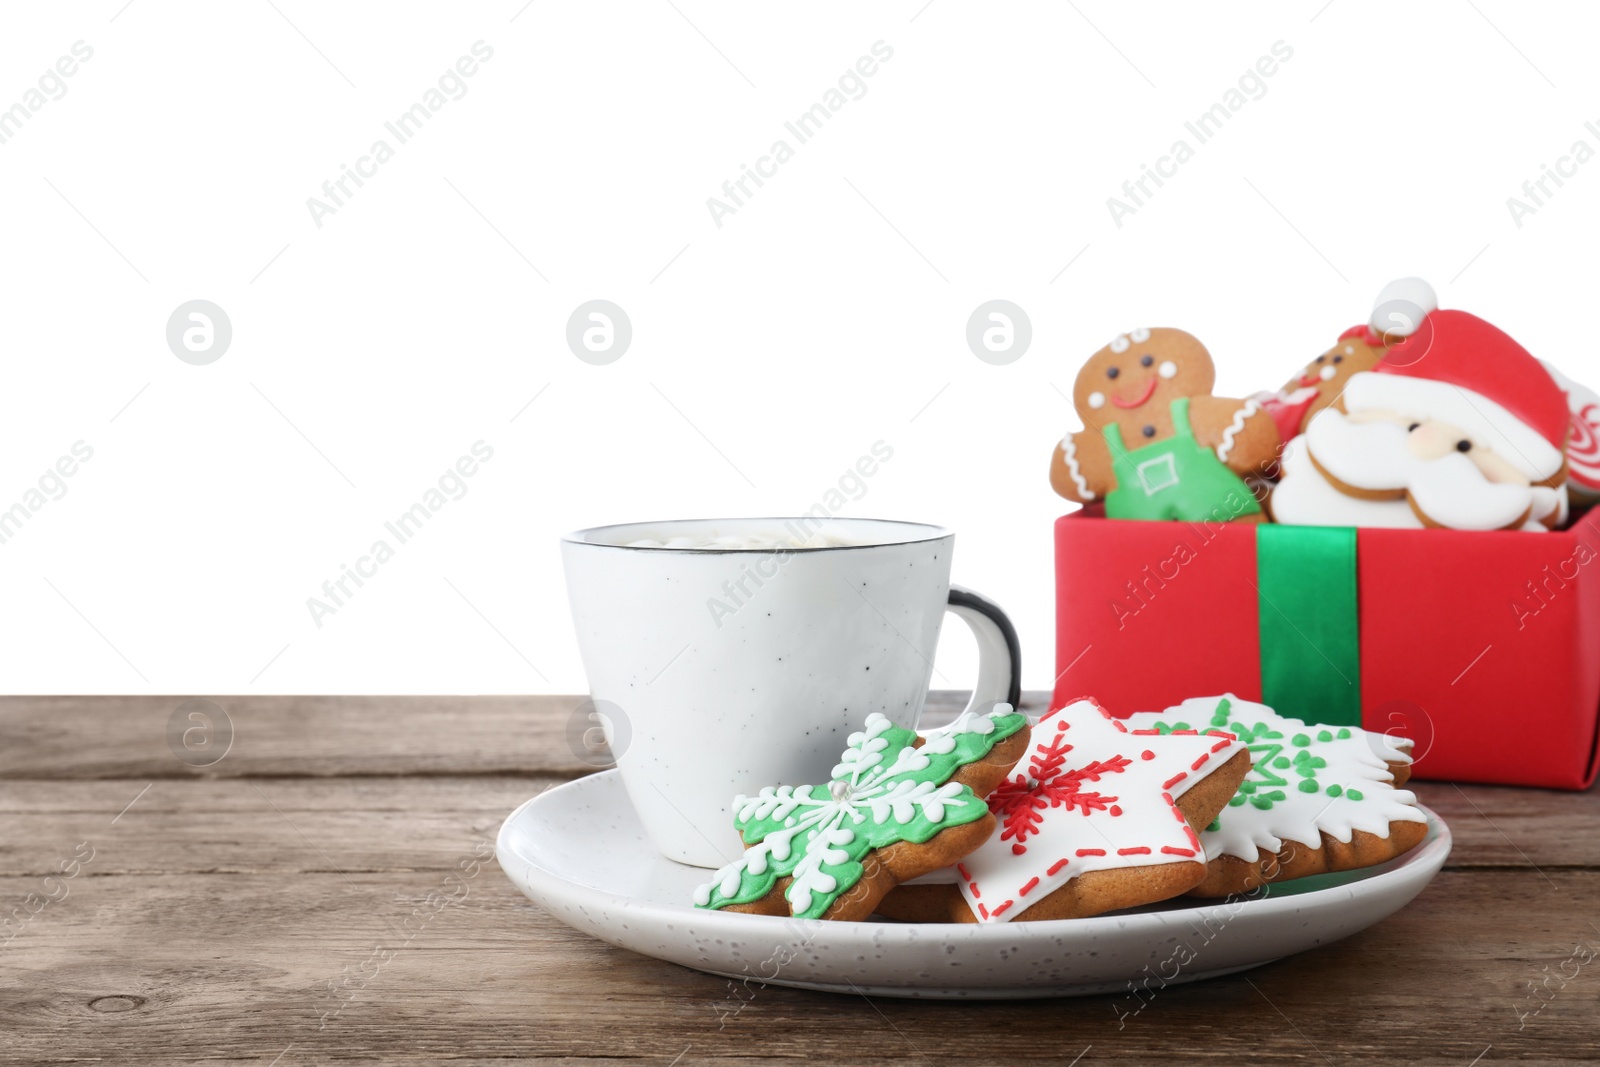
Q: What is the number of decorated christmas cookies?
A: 7